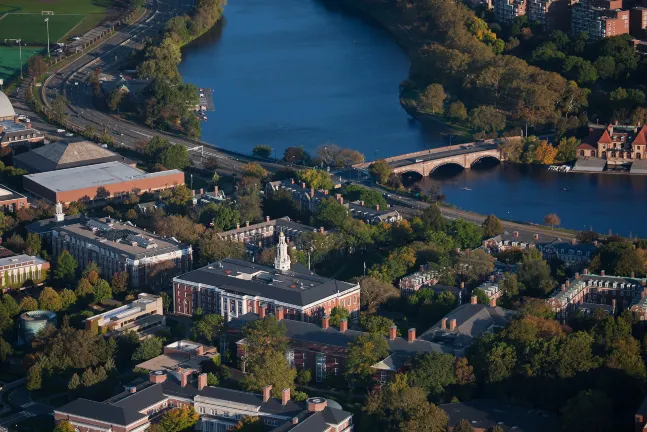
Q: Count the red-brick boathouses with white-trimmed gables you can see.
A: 1